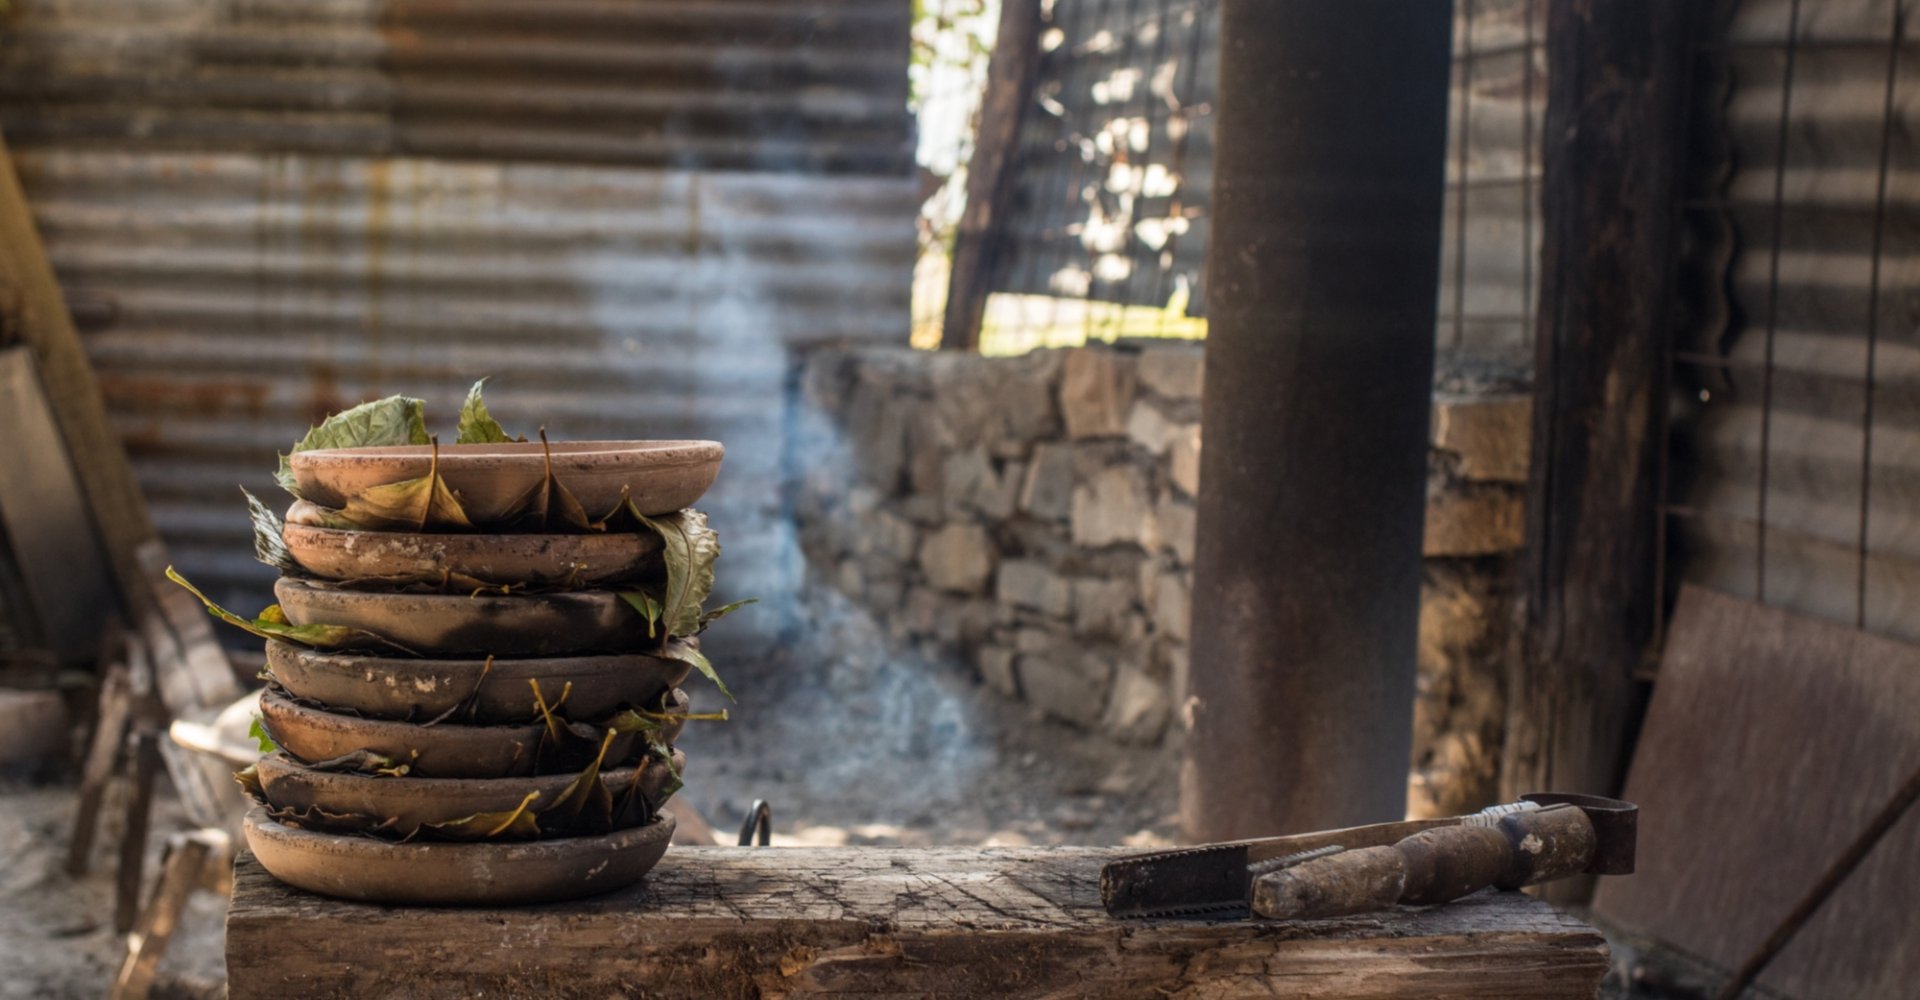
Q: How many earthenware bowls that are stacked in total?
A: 7